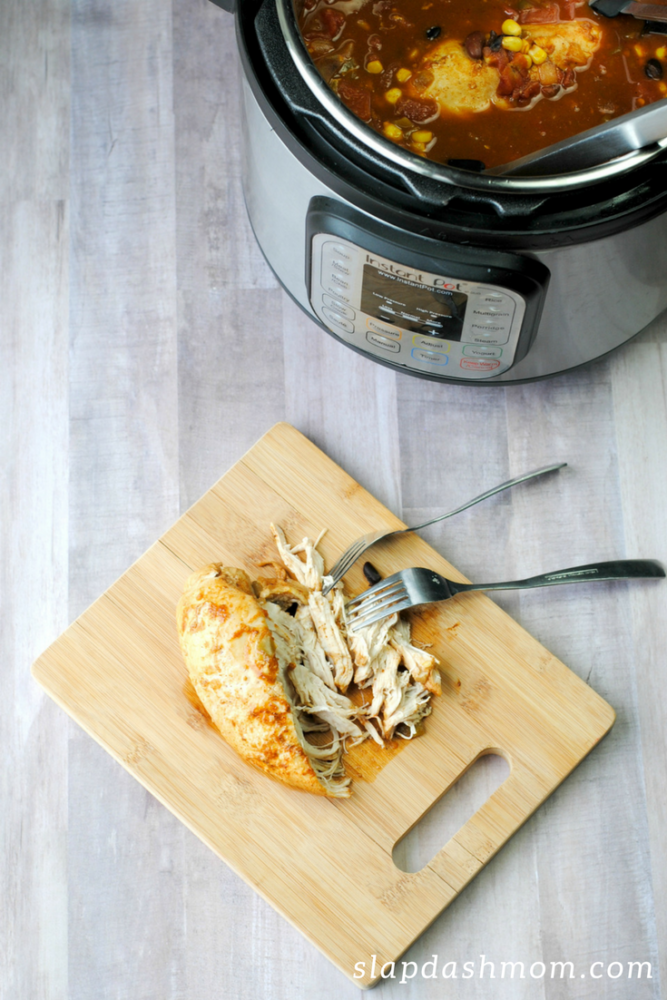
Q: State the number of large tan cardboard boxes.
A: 0